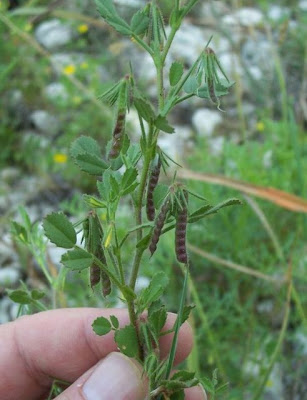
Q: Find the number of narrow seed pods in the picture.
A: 7